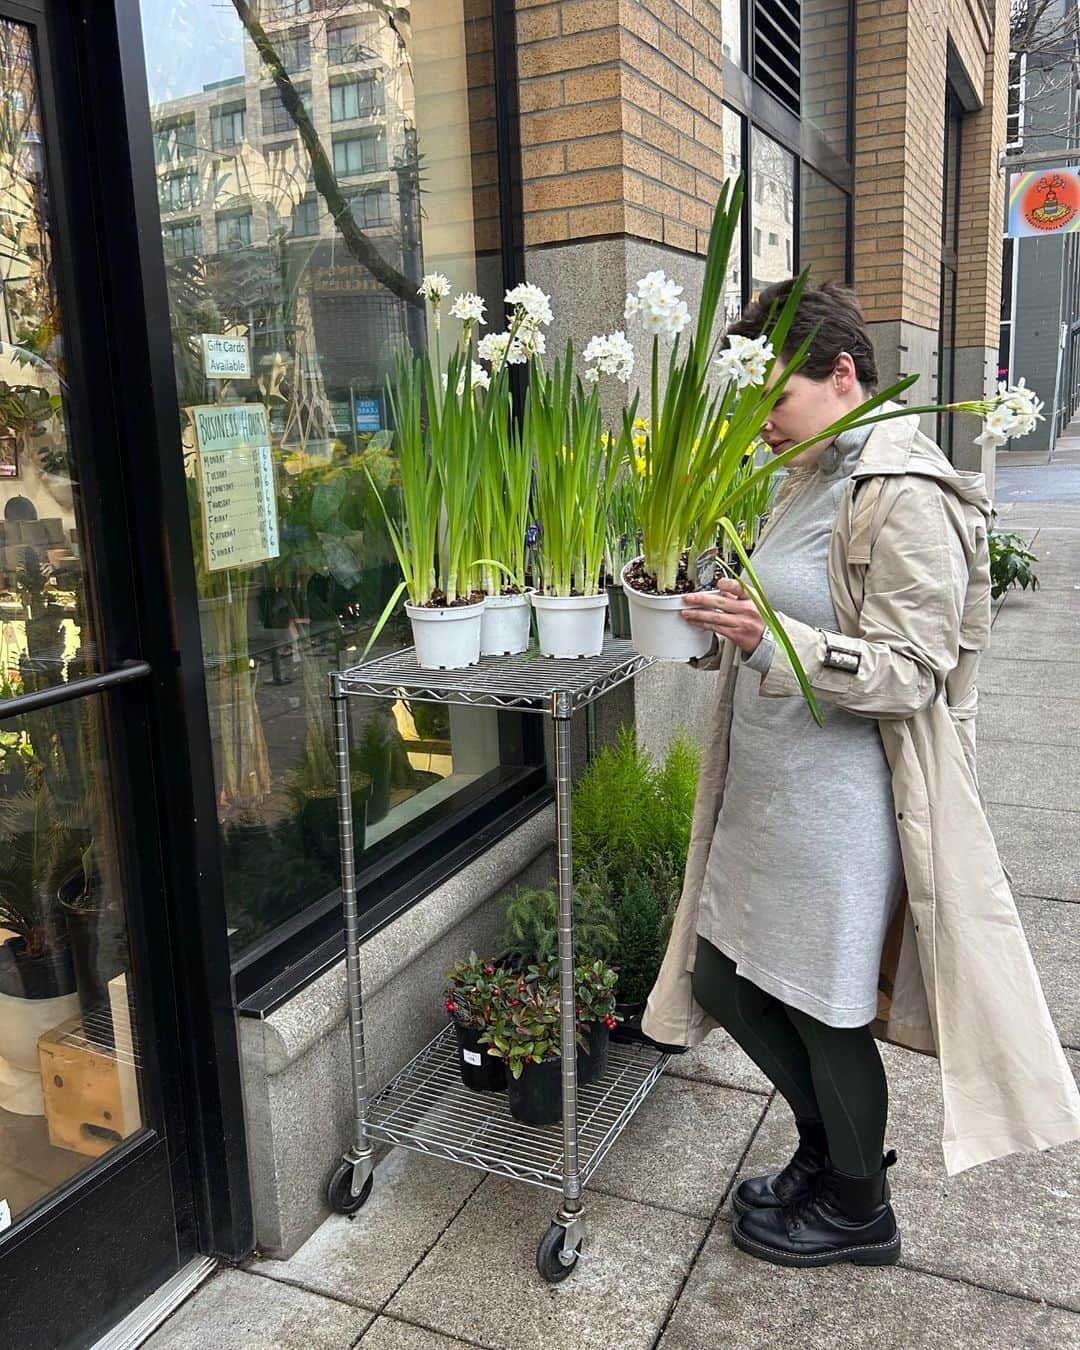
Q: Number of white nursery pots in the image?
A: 4